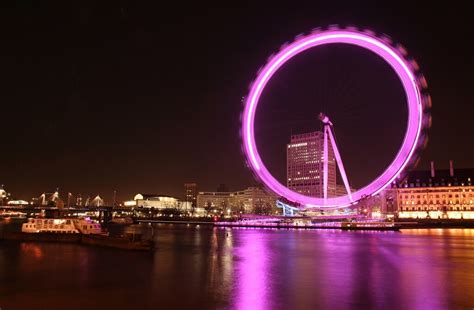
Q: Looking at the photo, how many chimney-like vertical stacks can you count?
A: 2